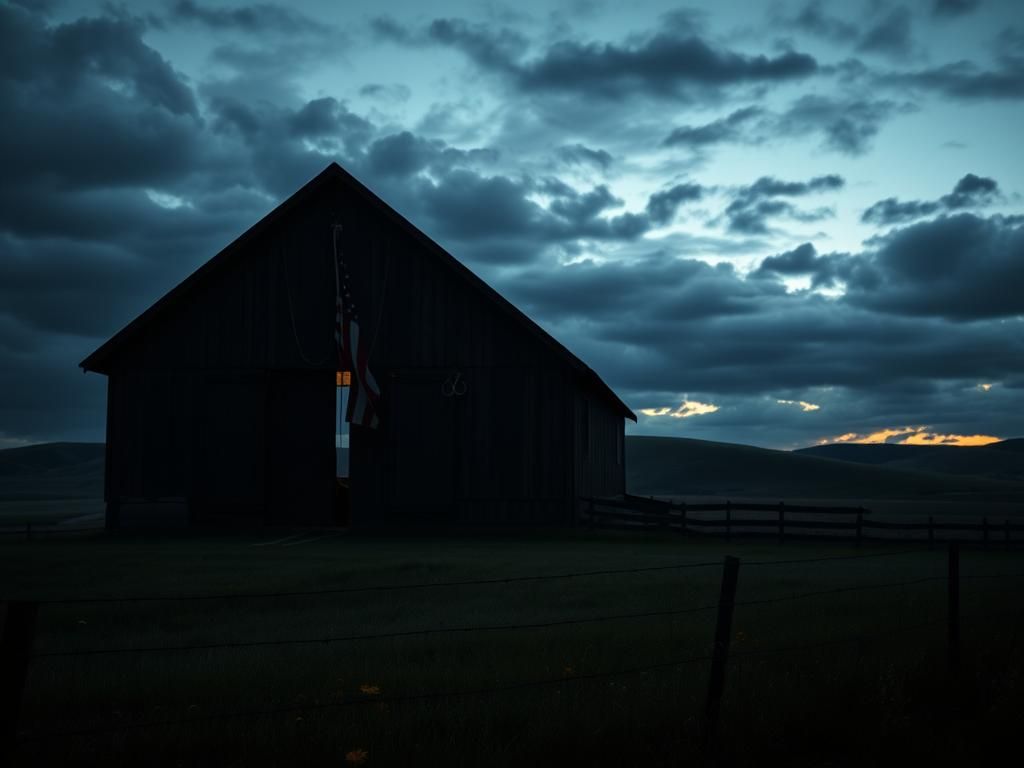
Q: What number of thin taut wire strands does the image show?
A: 3